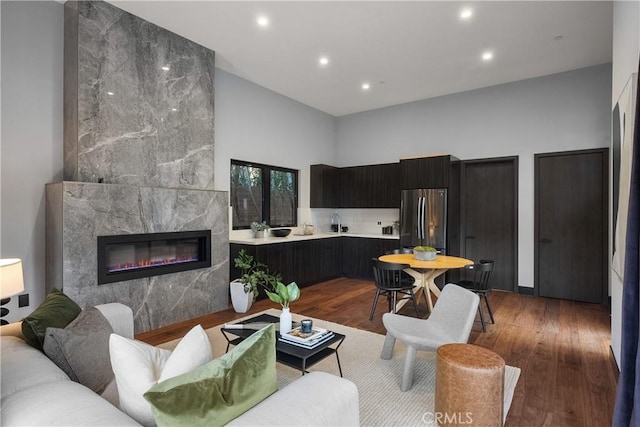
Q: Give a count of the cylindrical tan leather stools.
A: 1